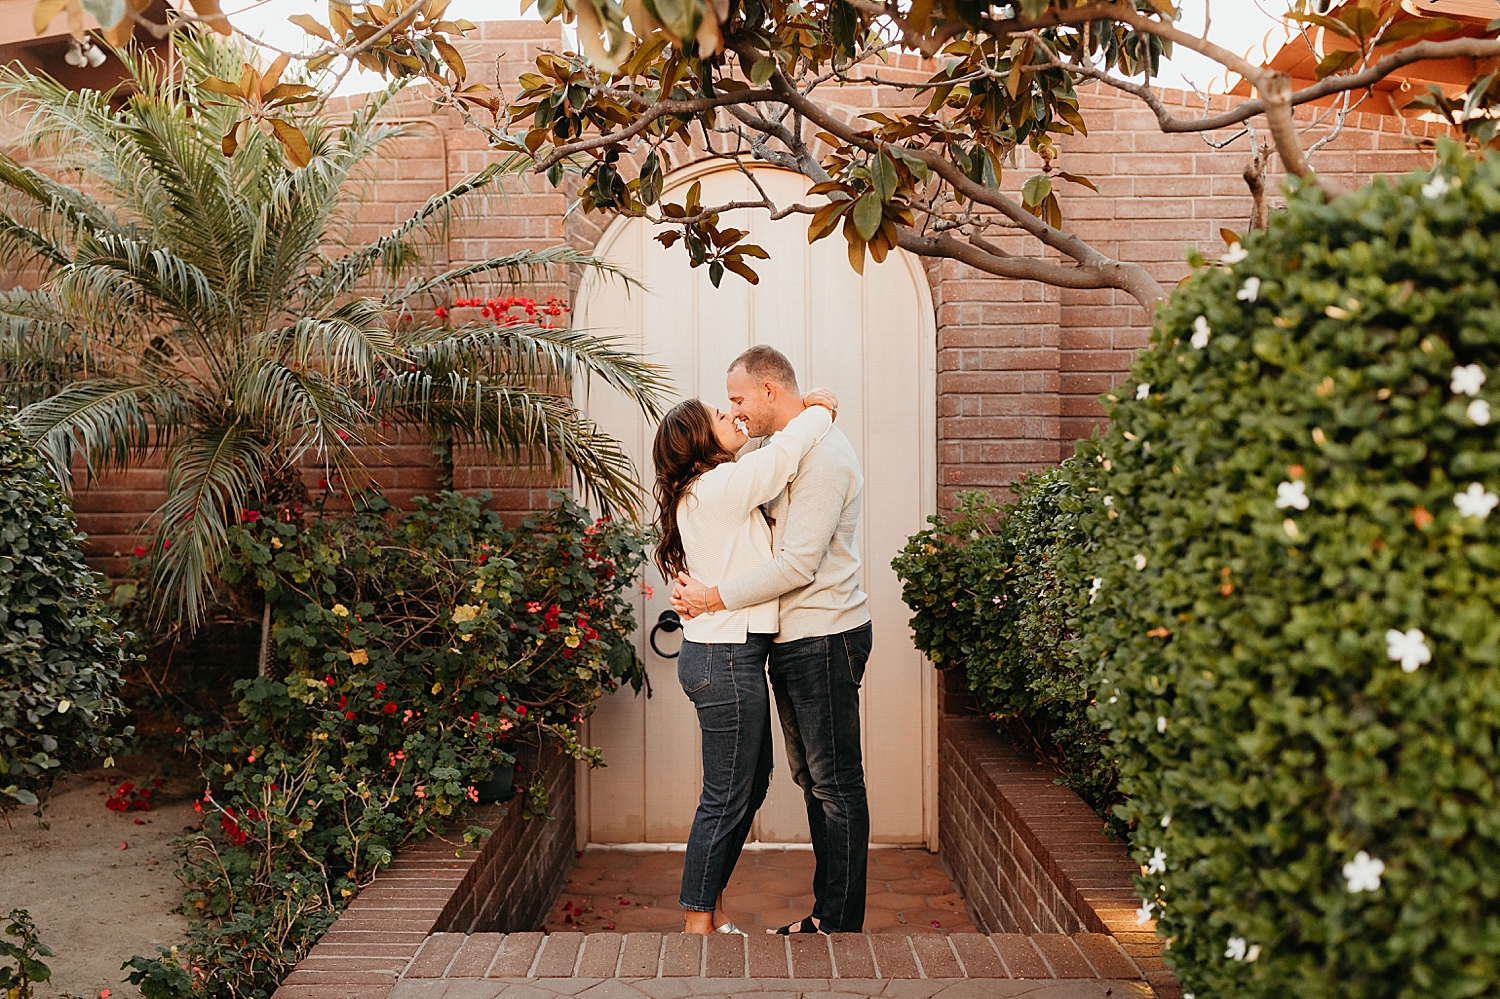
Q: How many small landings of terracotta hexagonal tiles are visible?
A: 1